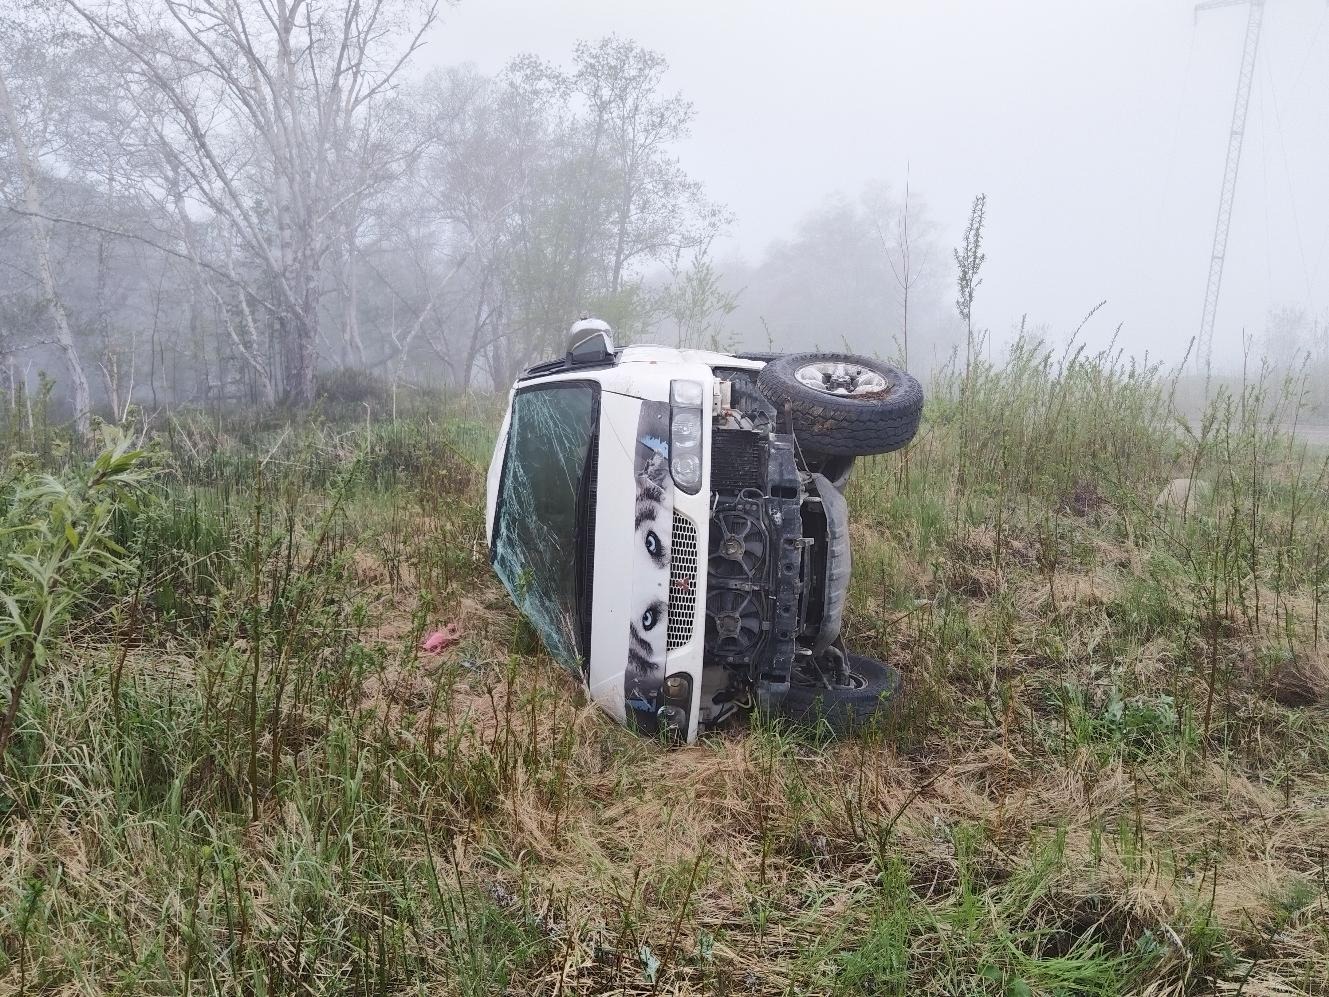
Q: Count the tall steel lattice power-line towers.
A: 1